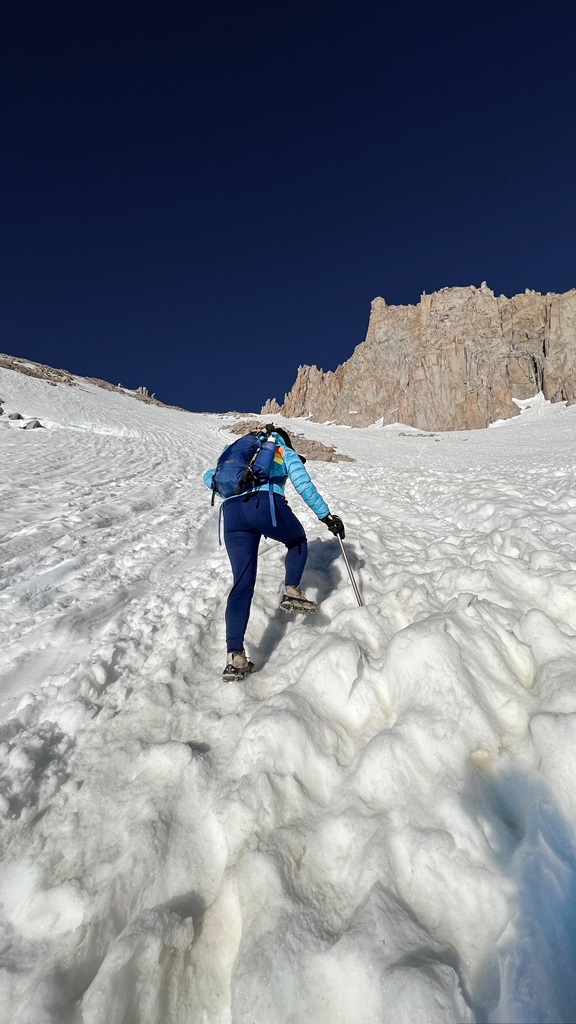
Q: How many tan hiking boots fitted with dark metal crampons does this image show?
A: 2